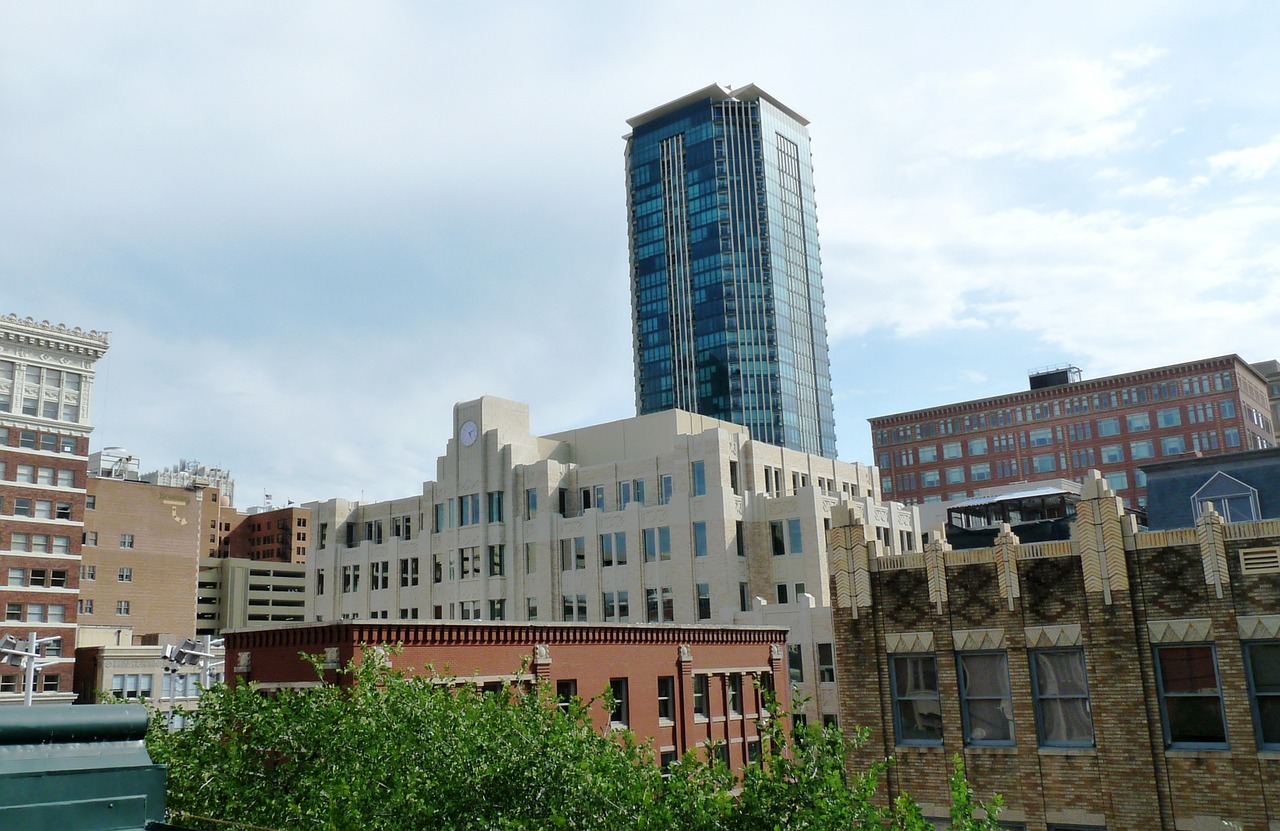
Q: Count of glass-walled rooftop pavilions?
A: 1